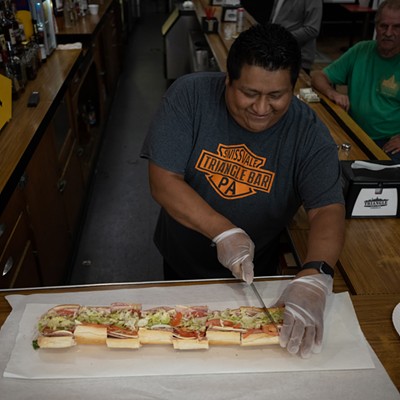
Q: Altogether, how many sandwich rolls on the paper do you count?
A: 7